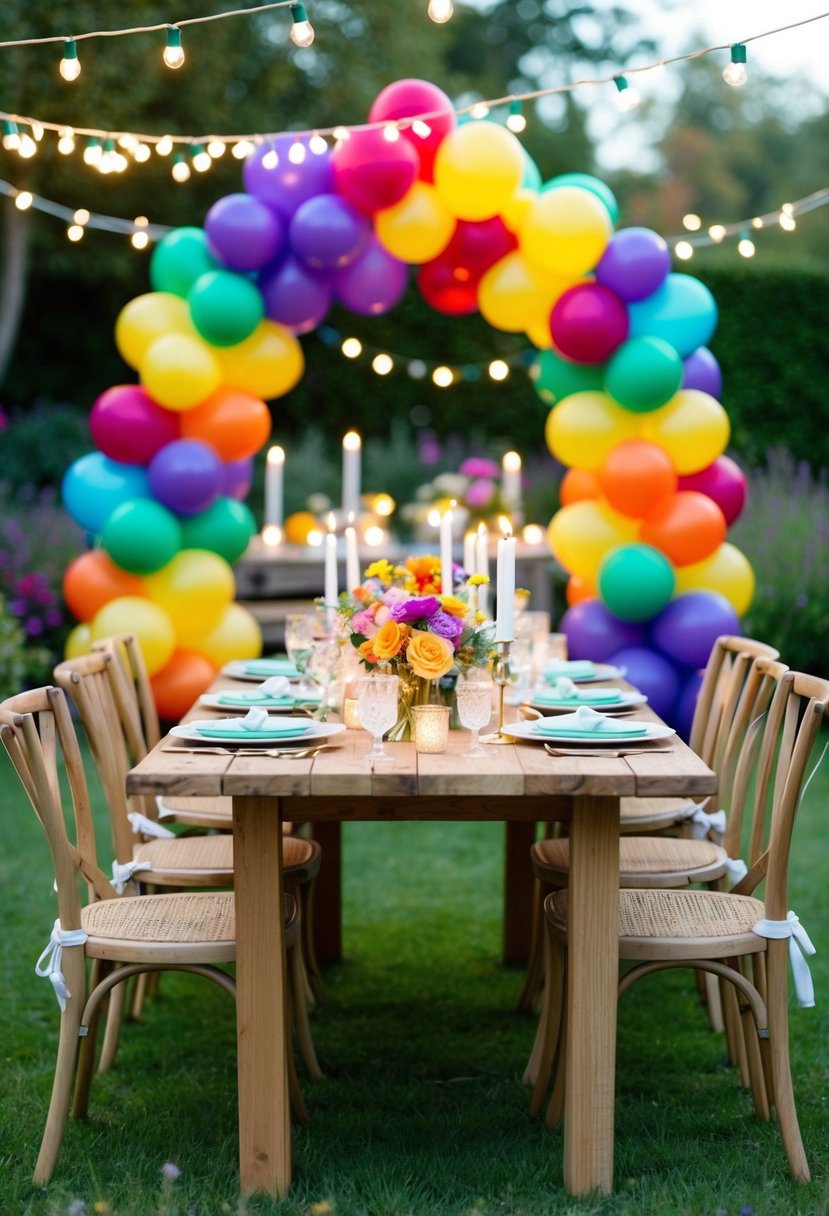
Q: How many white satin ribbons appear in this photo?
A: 6